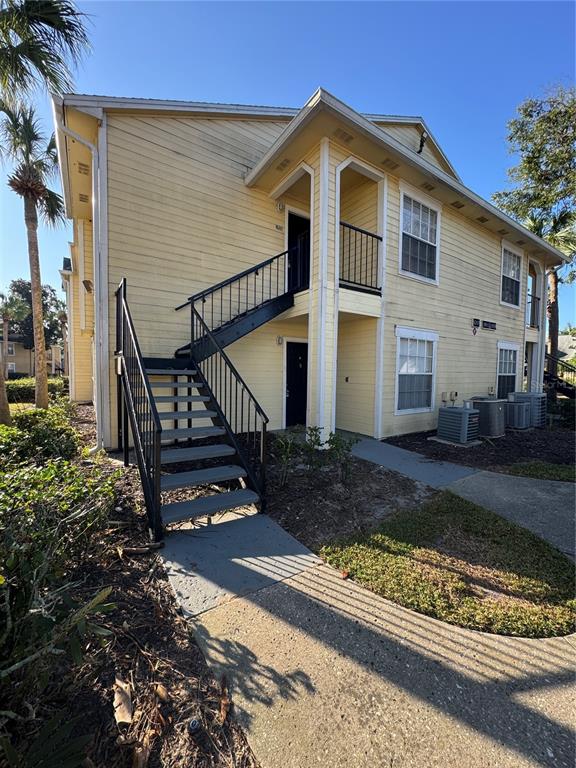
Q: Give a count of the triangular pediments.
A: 1